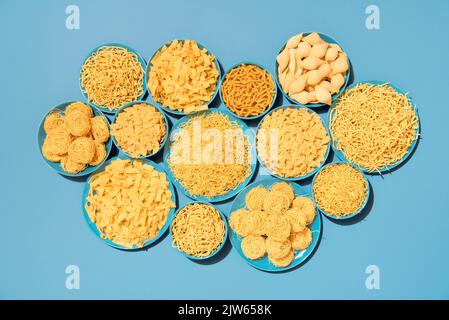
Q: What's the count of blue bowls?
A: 13